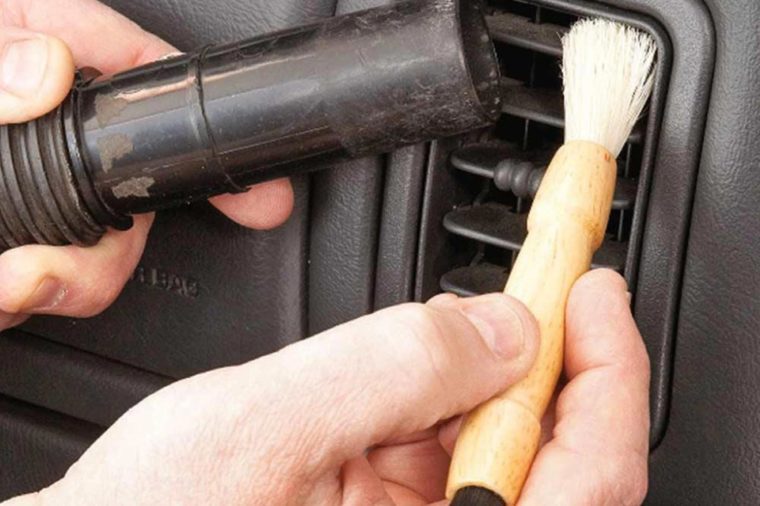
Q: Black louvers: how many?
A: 5